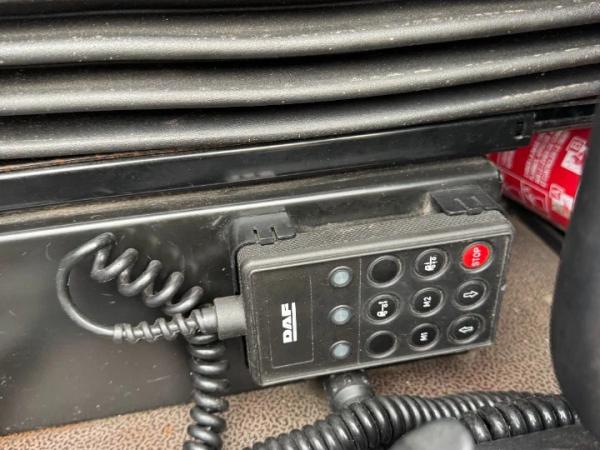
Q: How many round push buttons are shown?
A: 9